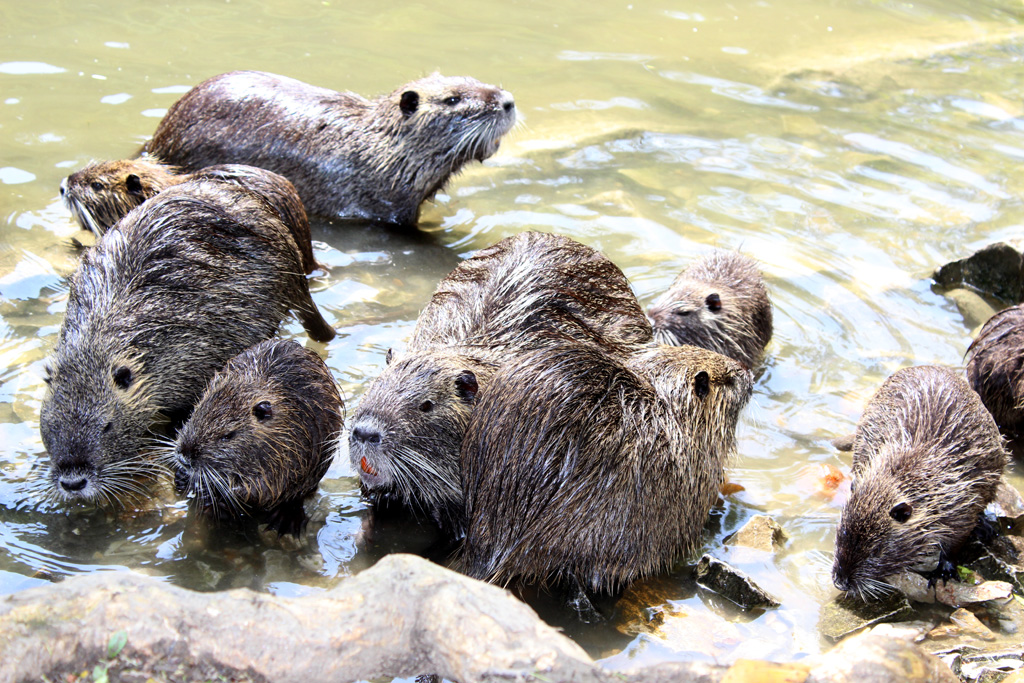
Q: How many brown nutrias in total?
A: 9